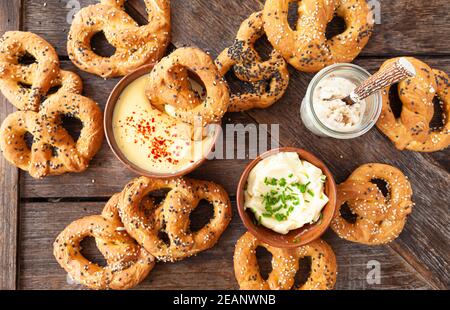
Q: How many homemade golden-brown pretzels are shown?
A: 11